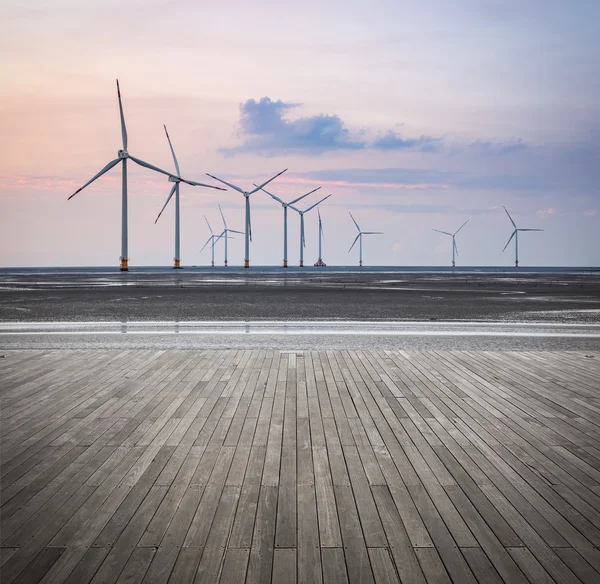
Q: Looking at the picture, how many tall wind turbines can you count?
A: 11